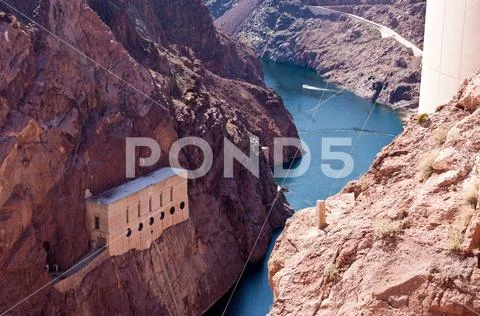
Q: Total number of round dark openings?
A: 6